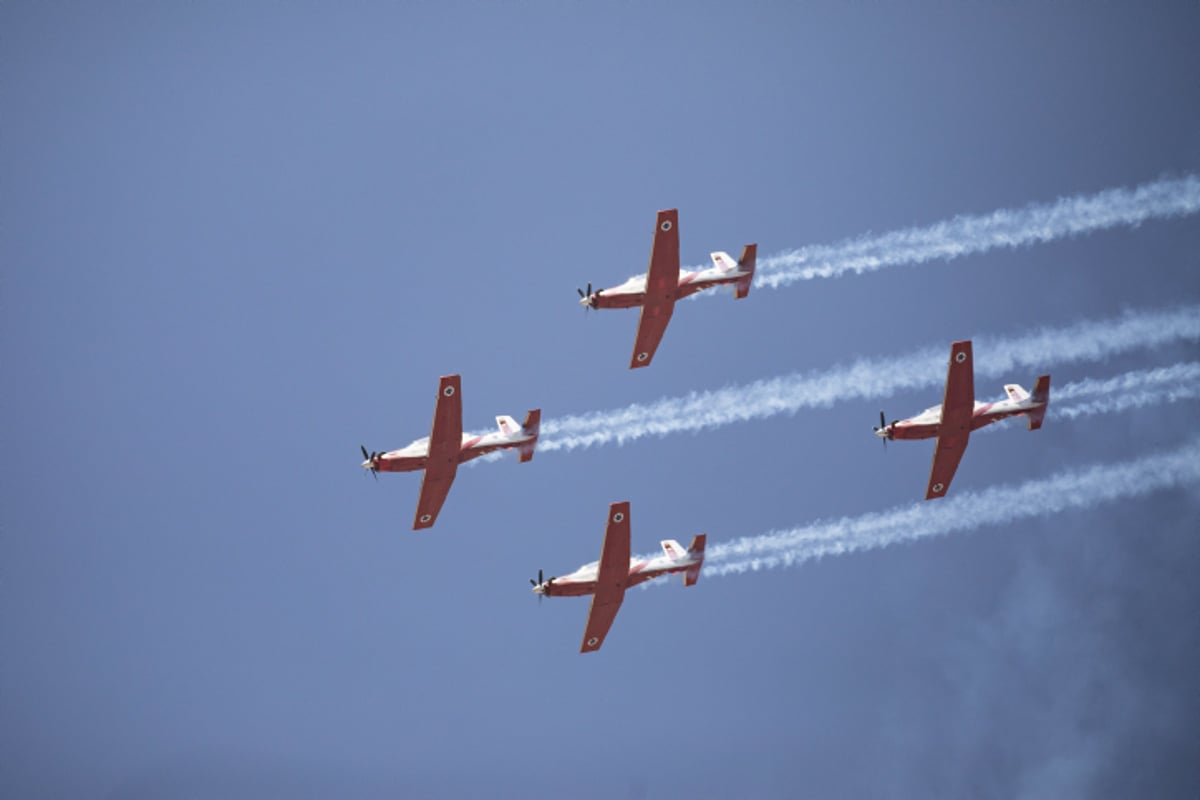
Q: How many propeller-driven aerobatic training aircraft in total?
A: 4